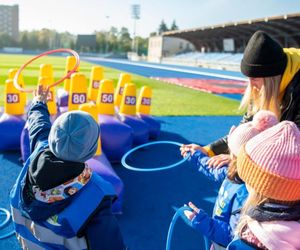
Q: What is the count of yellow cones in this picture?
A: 12